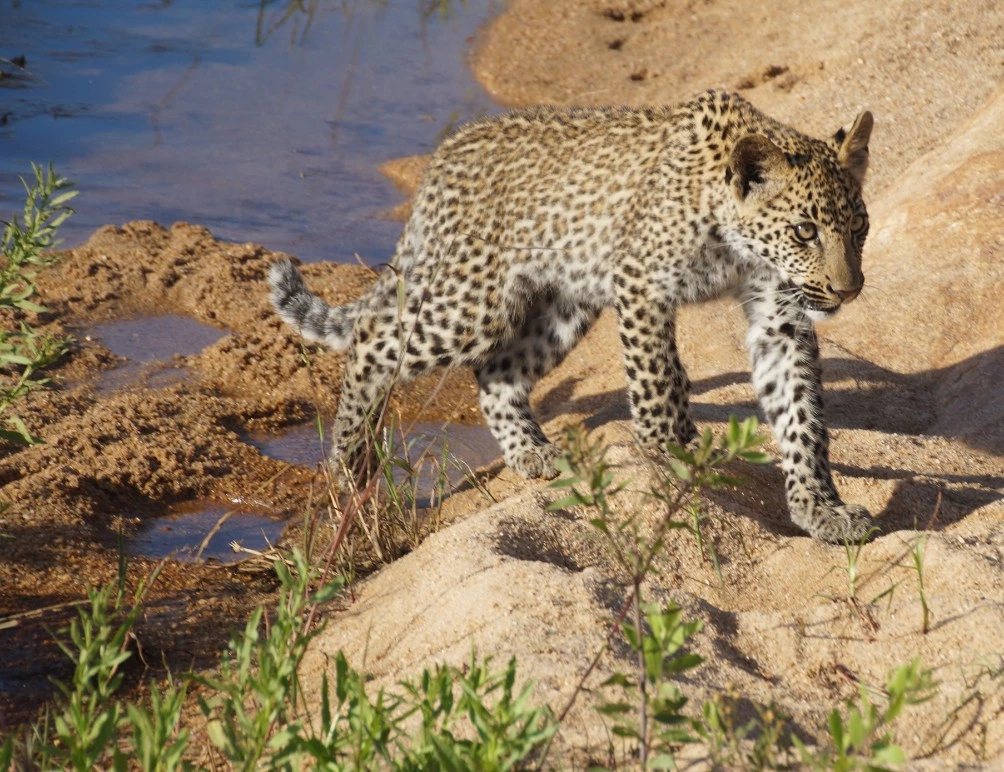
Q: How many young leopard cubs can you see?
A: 1